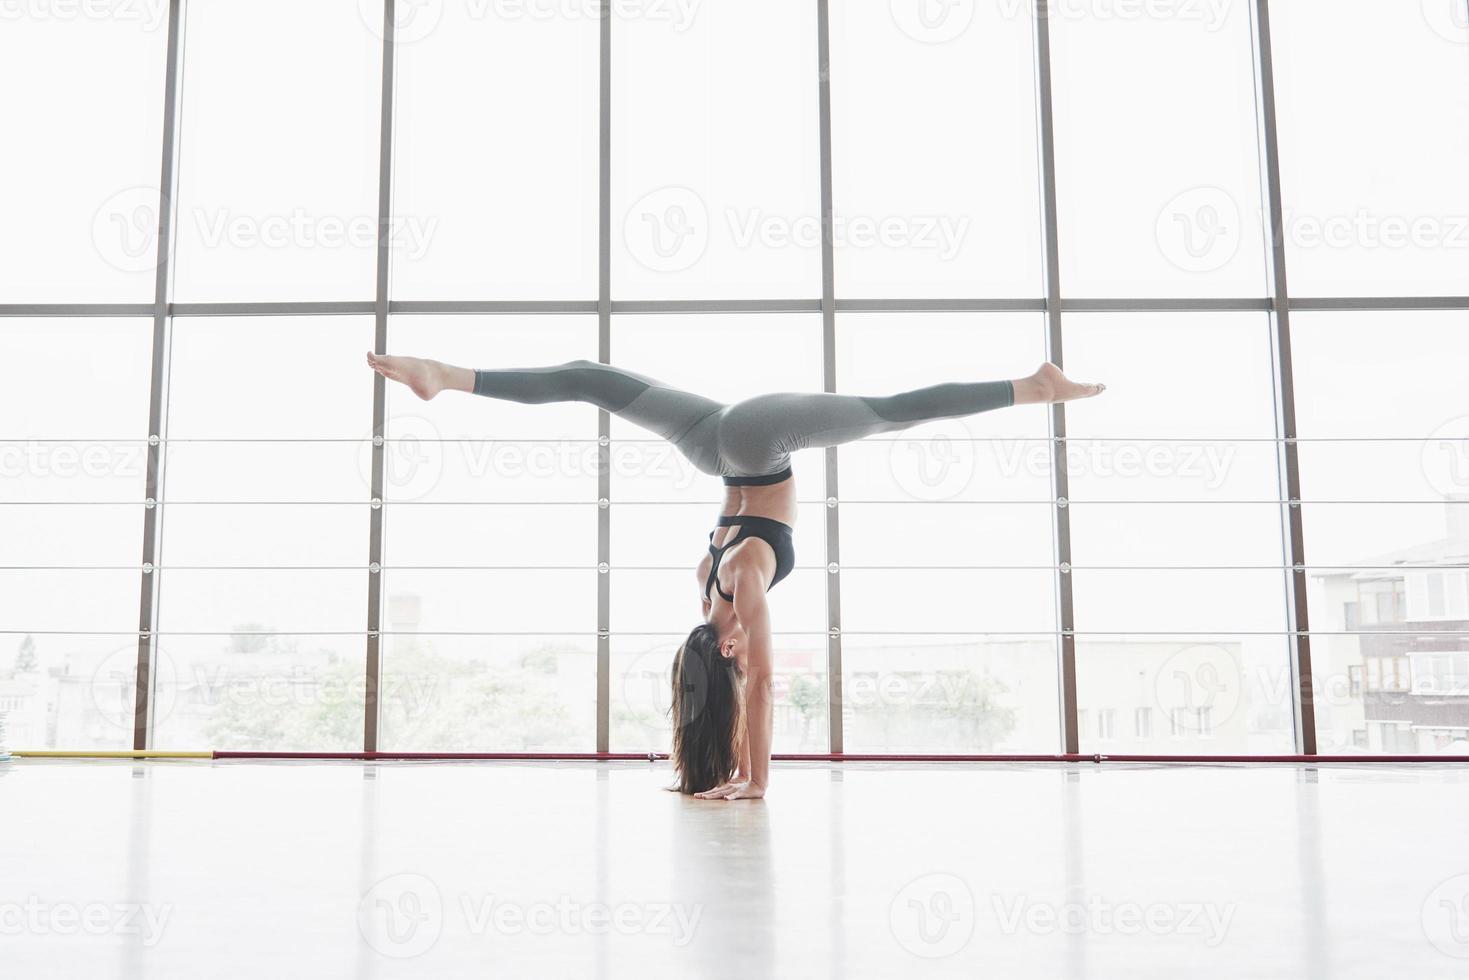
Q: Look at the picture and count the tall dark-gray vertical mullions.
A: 6